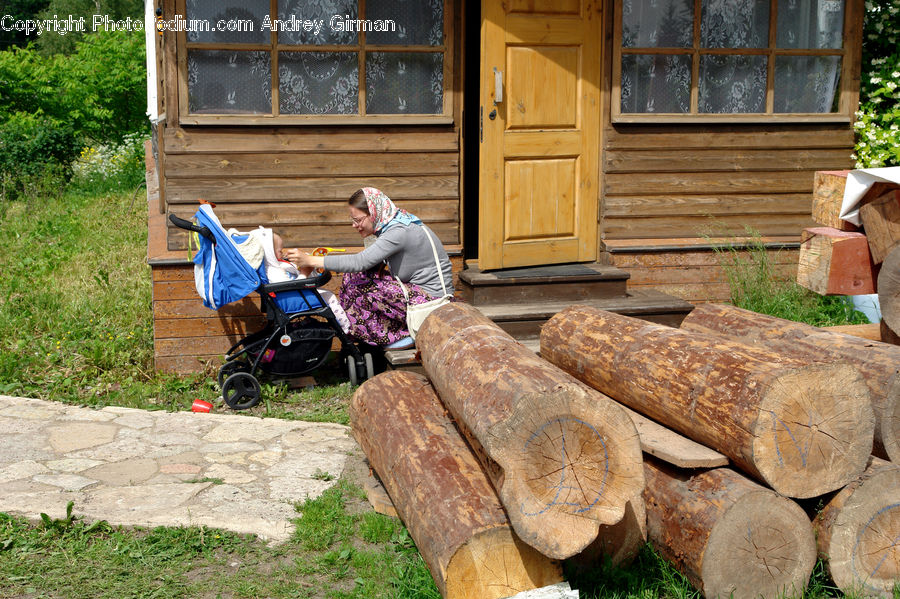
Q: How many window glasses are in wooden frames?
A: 12